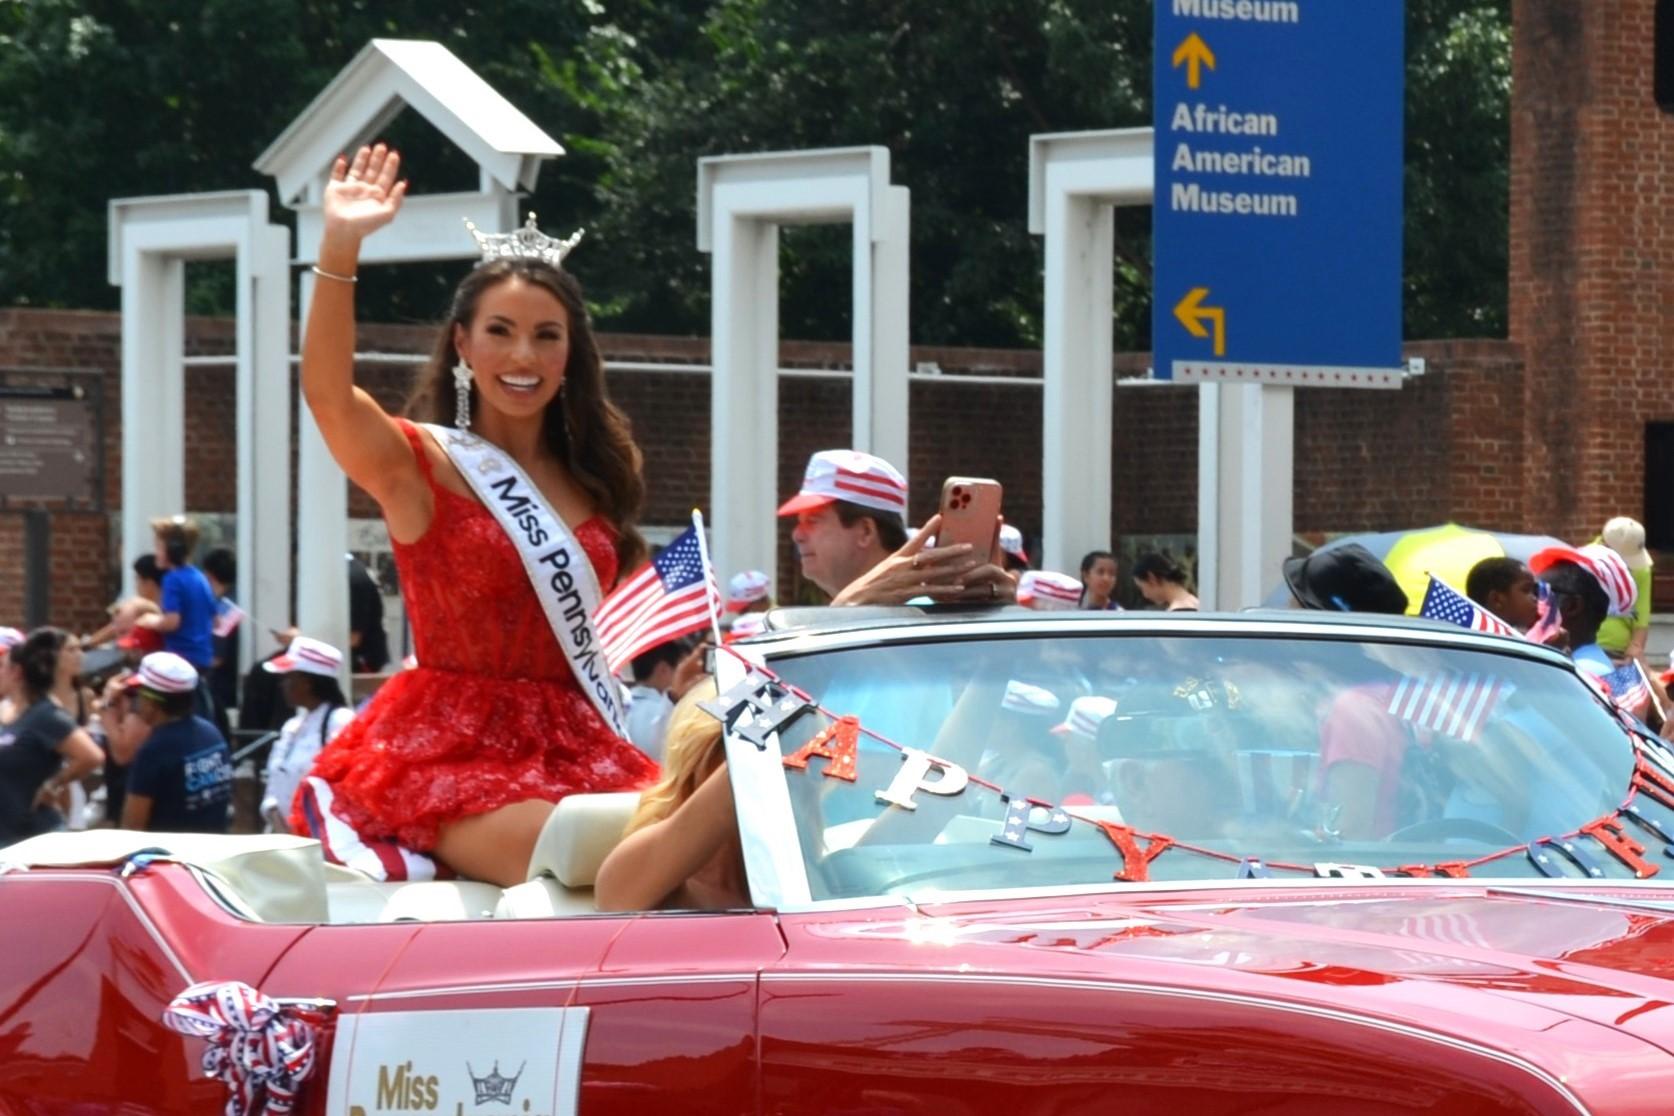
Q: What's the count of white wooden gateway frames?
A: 4